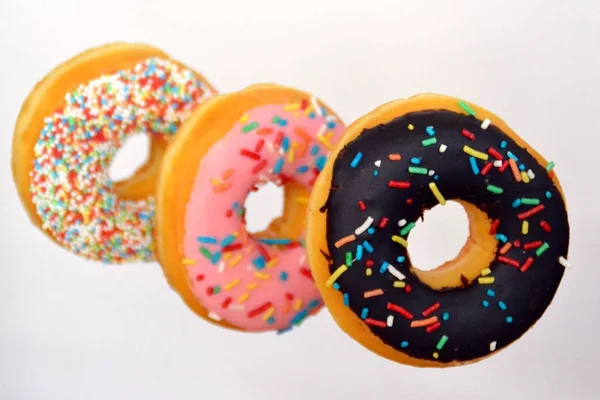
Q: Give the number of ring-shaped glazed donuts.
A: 3